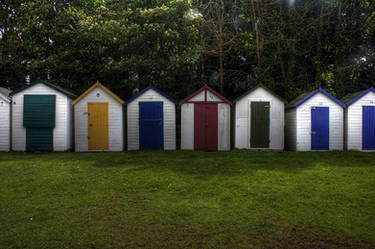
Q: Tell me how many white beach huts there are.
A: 8